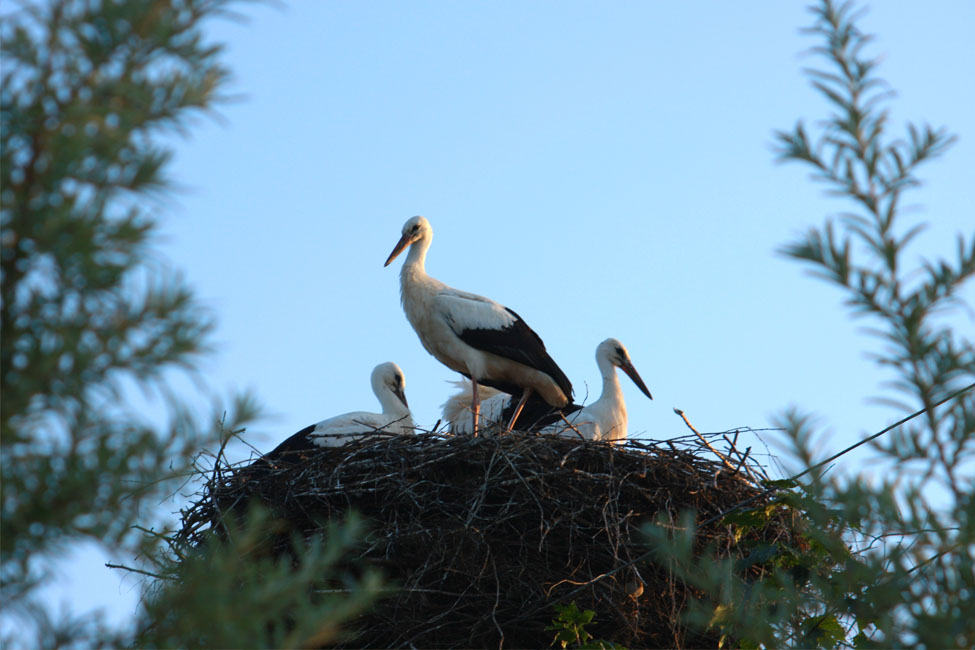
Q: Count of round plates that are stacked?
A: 0